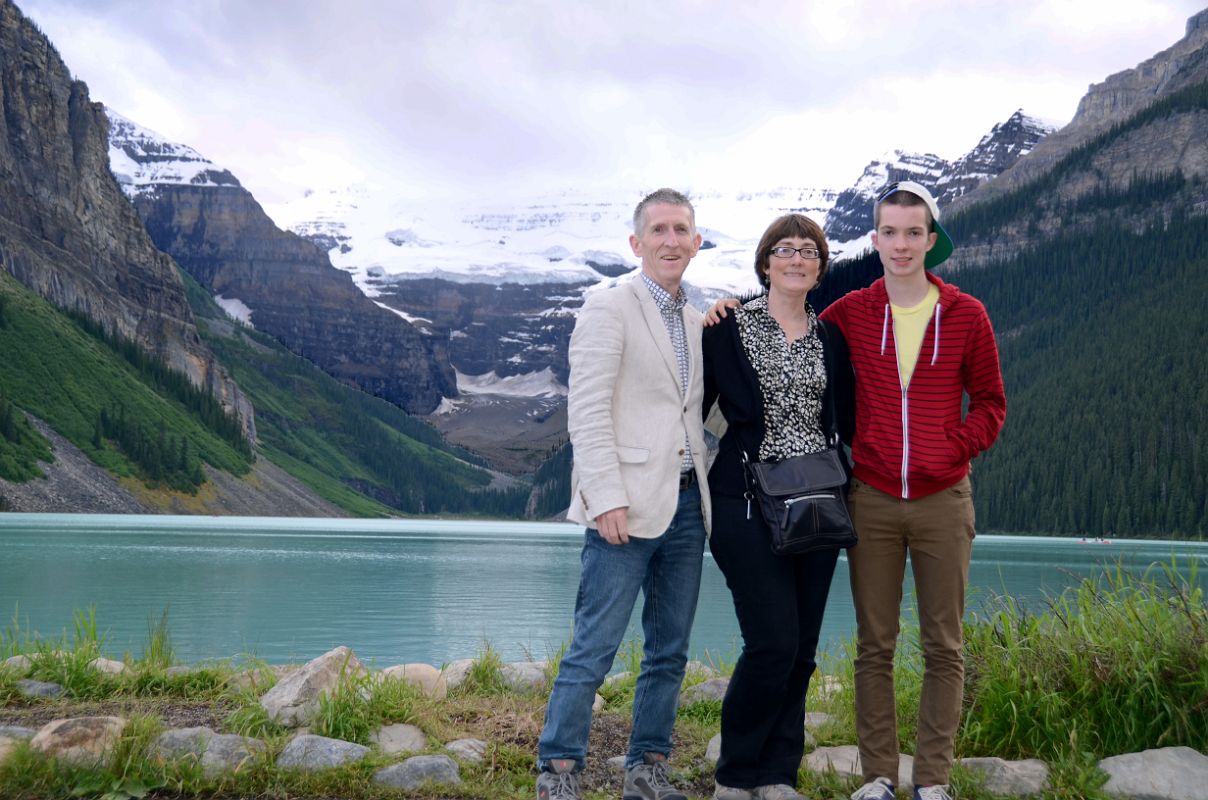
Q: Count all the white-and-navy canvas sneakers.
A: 2